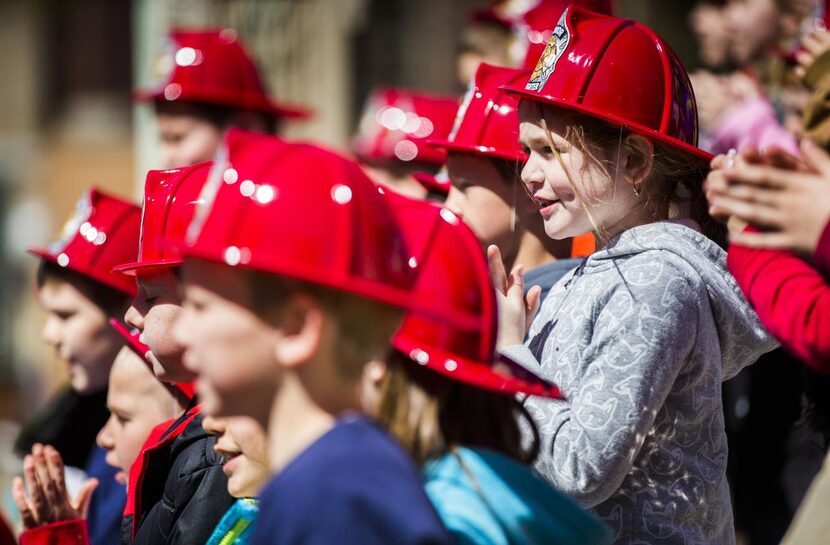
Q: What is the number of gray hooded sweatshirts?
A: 1